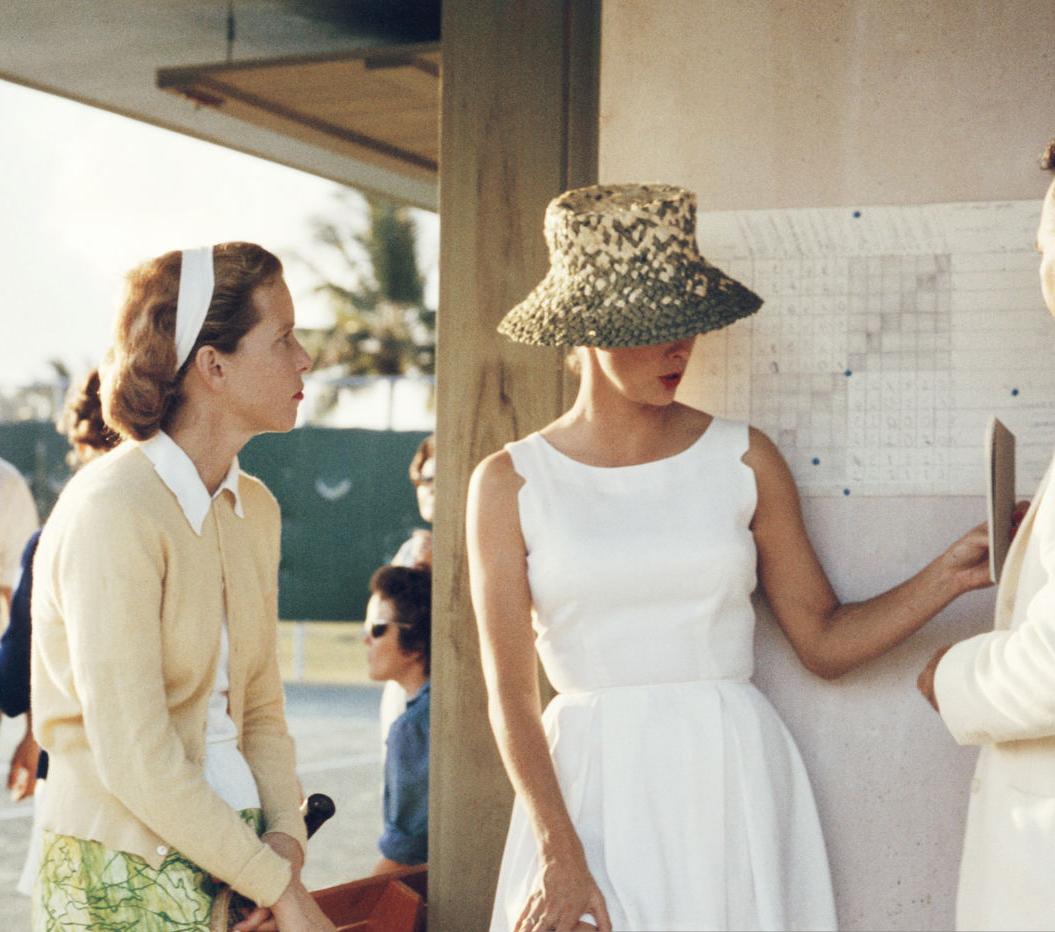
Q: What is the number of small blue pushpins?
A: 5